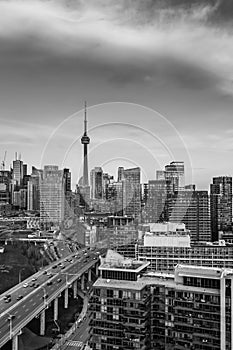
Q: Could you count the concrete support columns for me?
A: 8